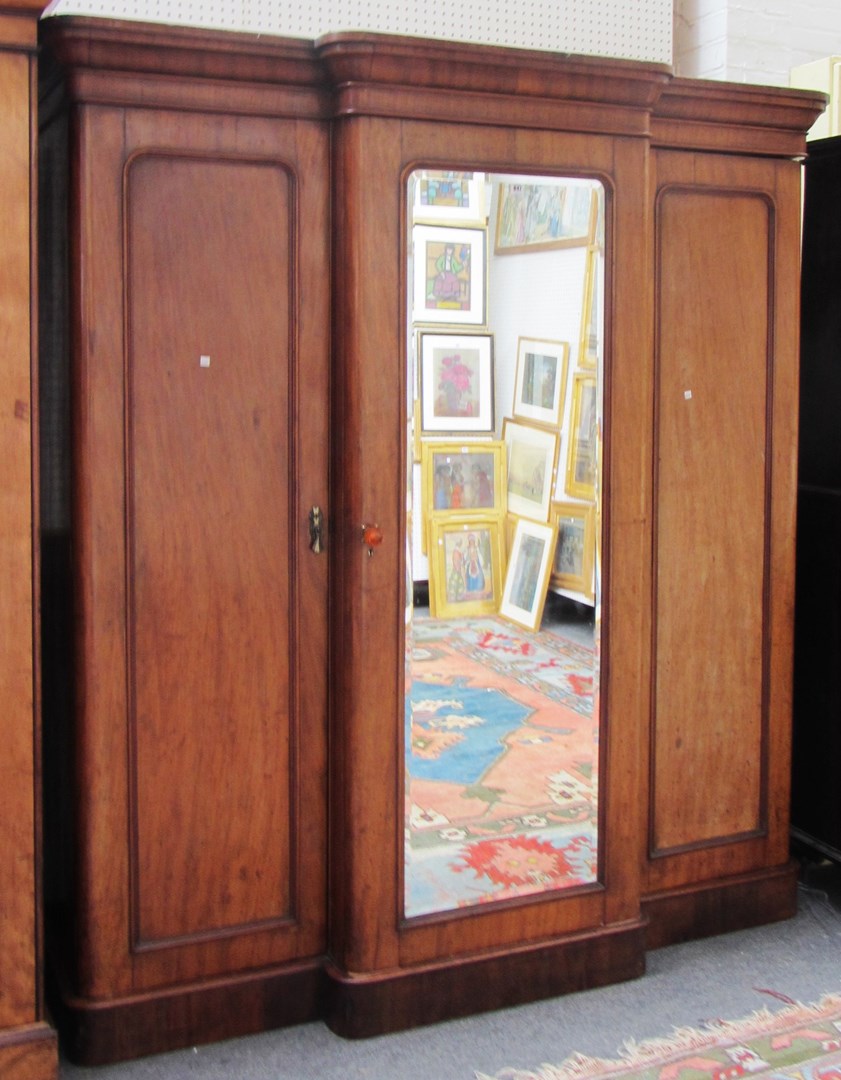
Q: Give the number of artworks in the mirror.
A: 12